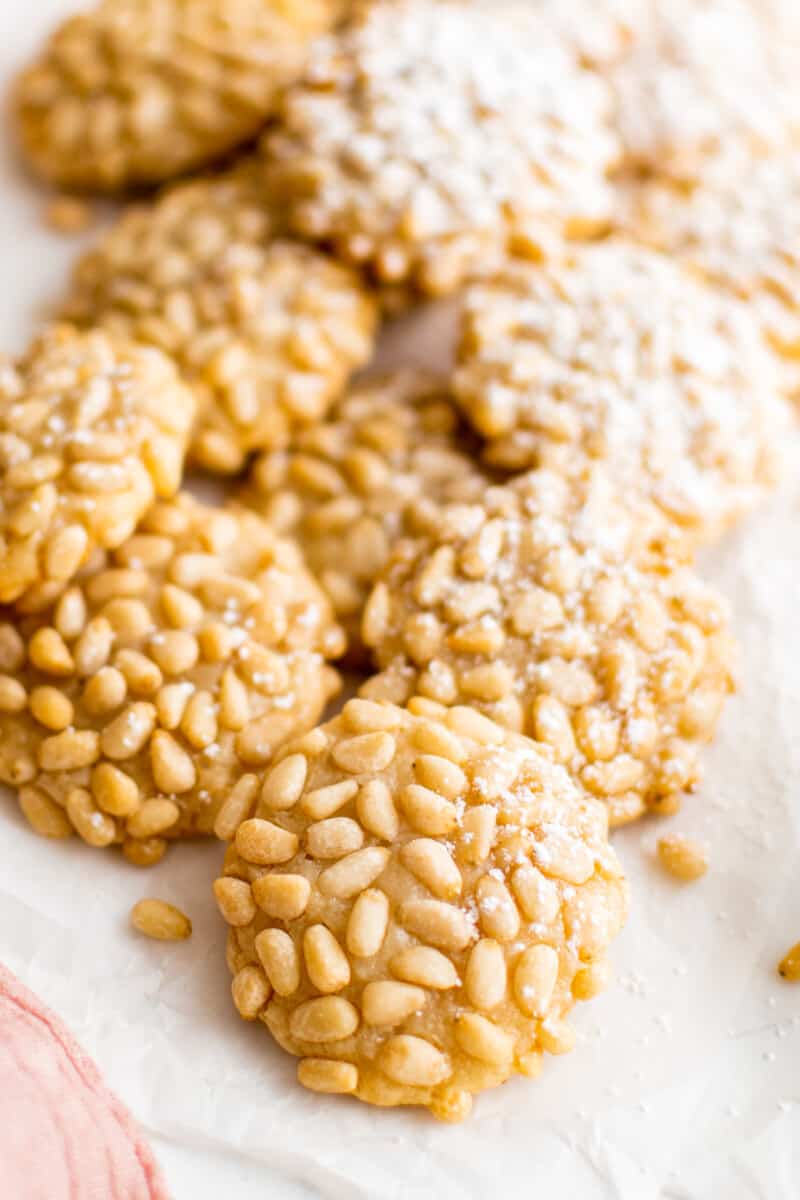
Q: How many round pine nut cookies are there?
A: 11